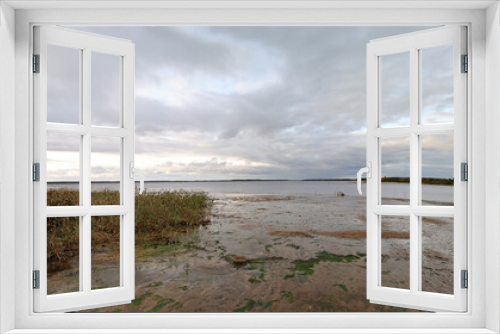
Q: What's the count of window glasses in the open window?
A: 12